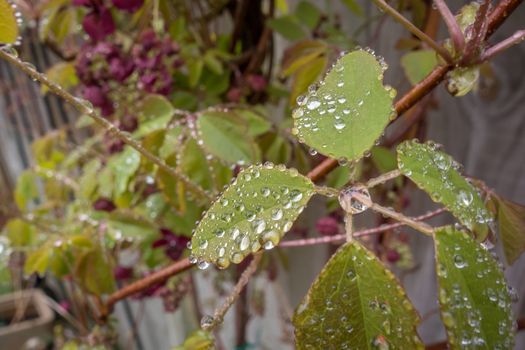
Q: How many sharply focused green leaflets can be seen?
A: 5